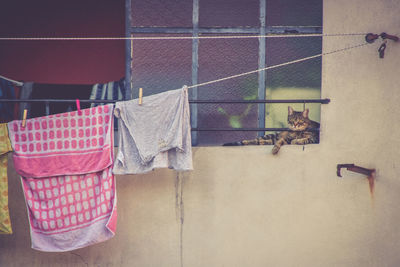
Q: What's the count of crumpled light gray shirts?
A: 1